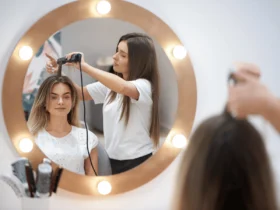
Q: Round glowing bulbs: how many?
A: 6